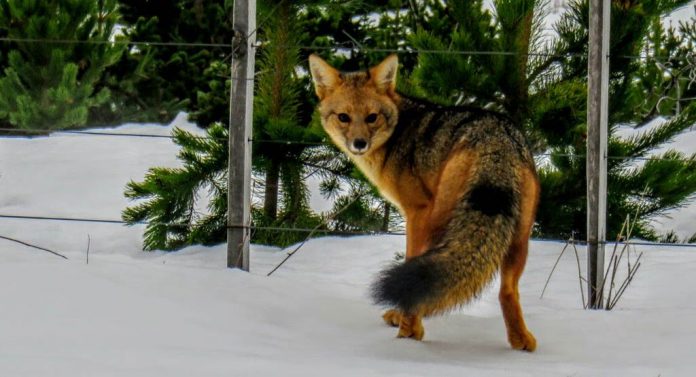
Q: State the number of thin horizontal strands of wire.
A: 3